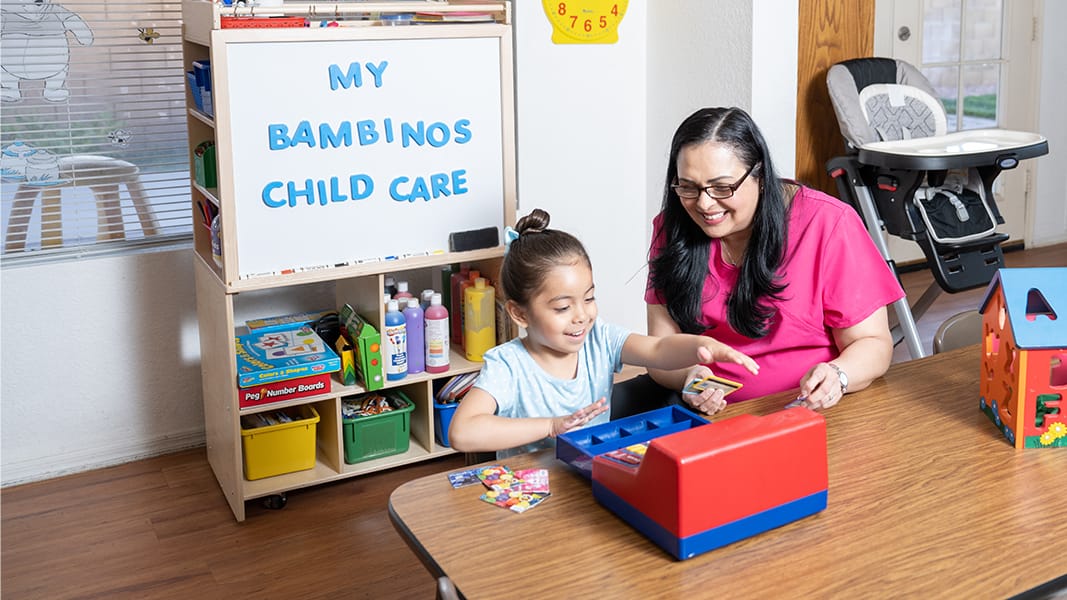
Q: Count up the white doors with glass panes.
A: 1